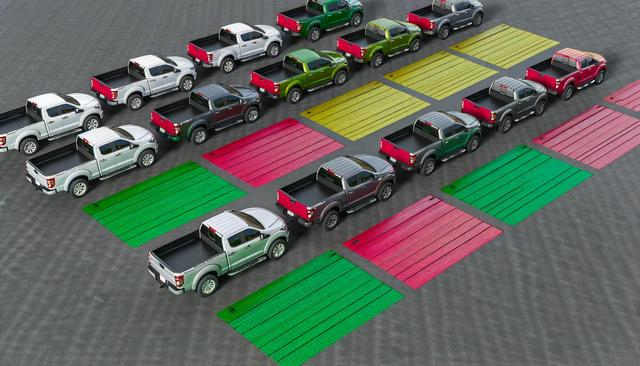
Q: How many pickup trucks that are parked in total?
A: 14